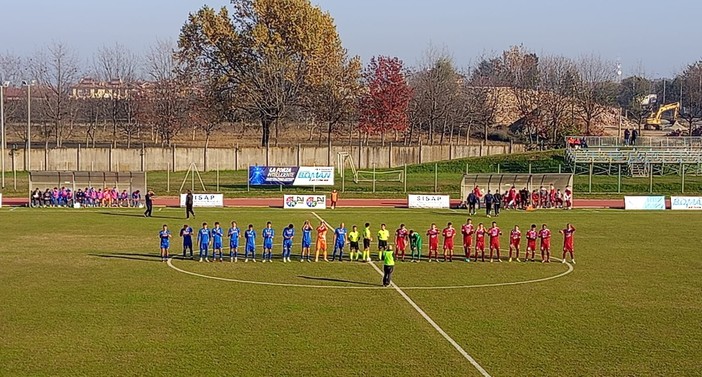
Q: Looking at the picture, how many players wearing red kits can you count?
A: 10